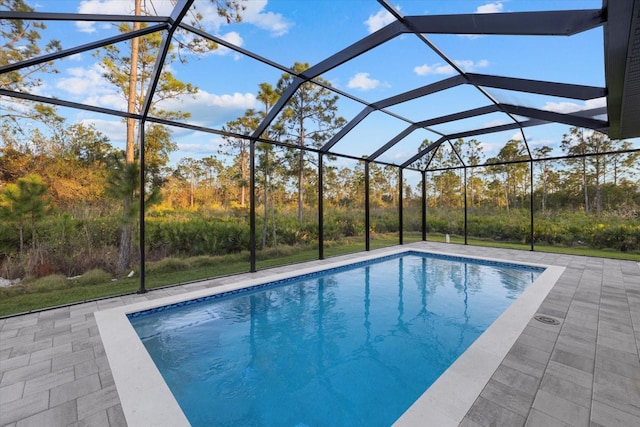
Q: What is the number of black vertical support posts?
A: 8